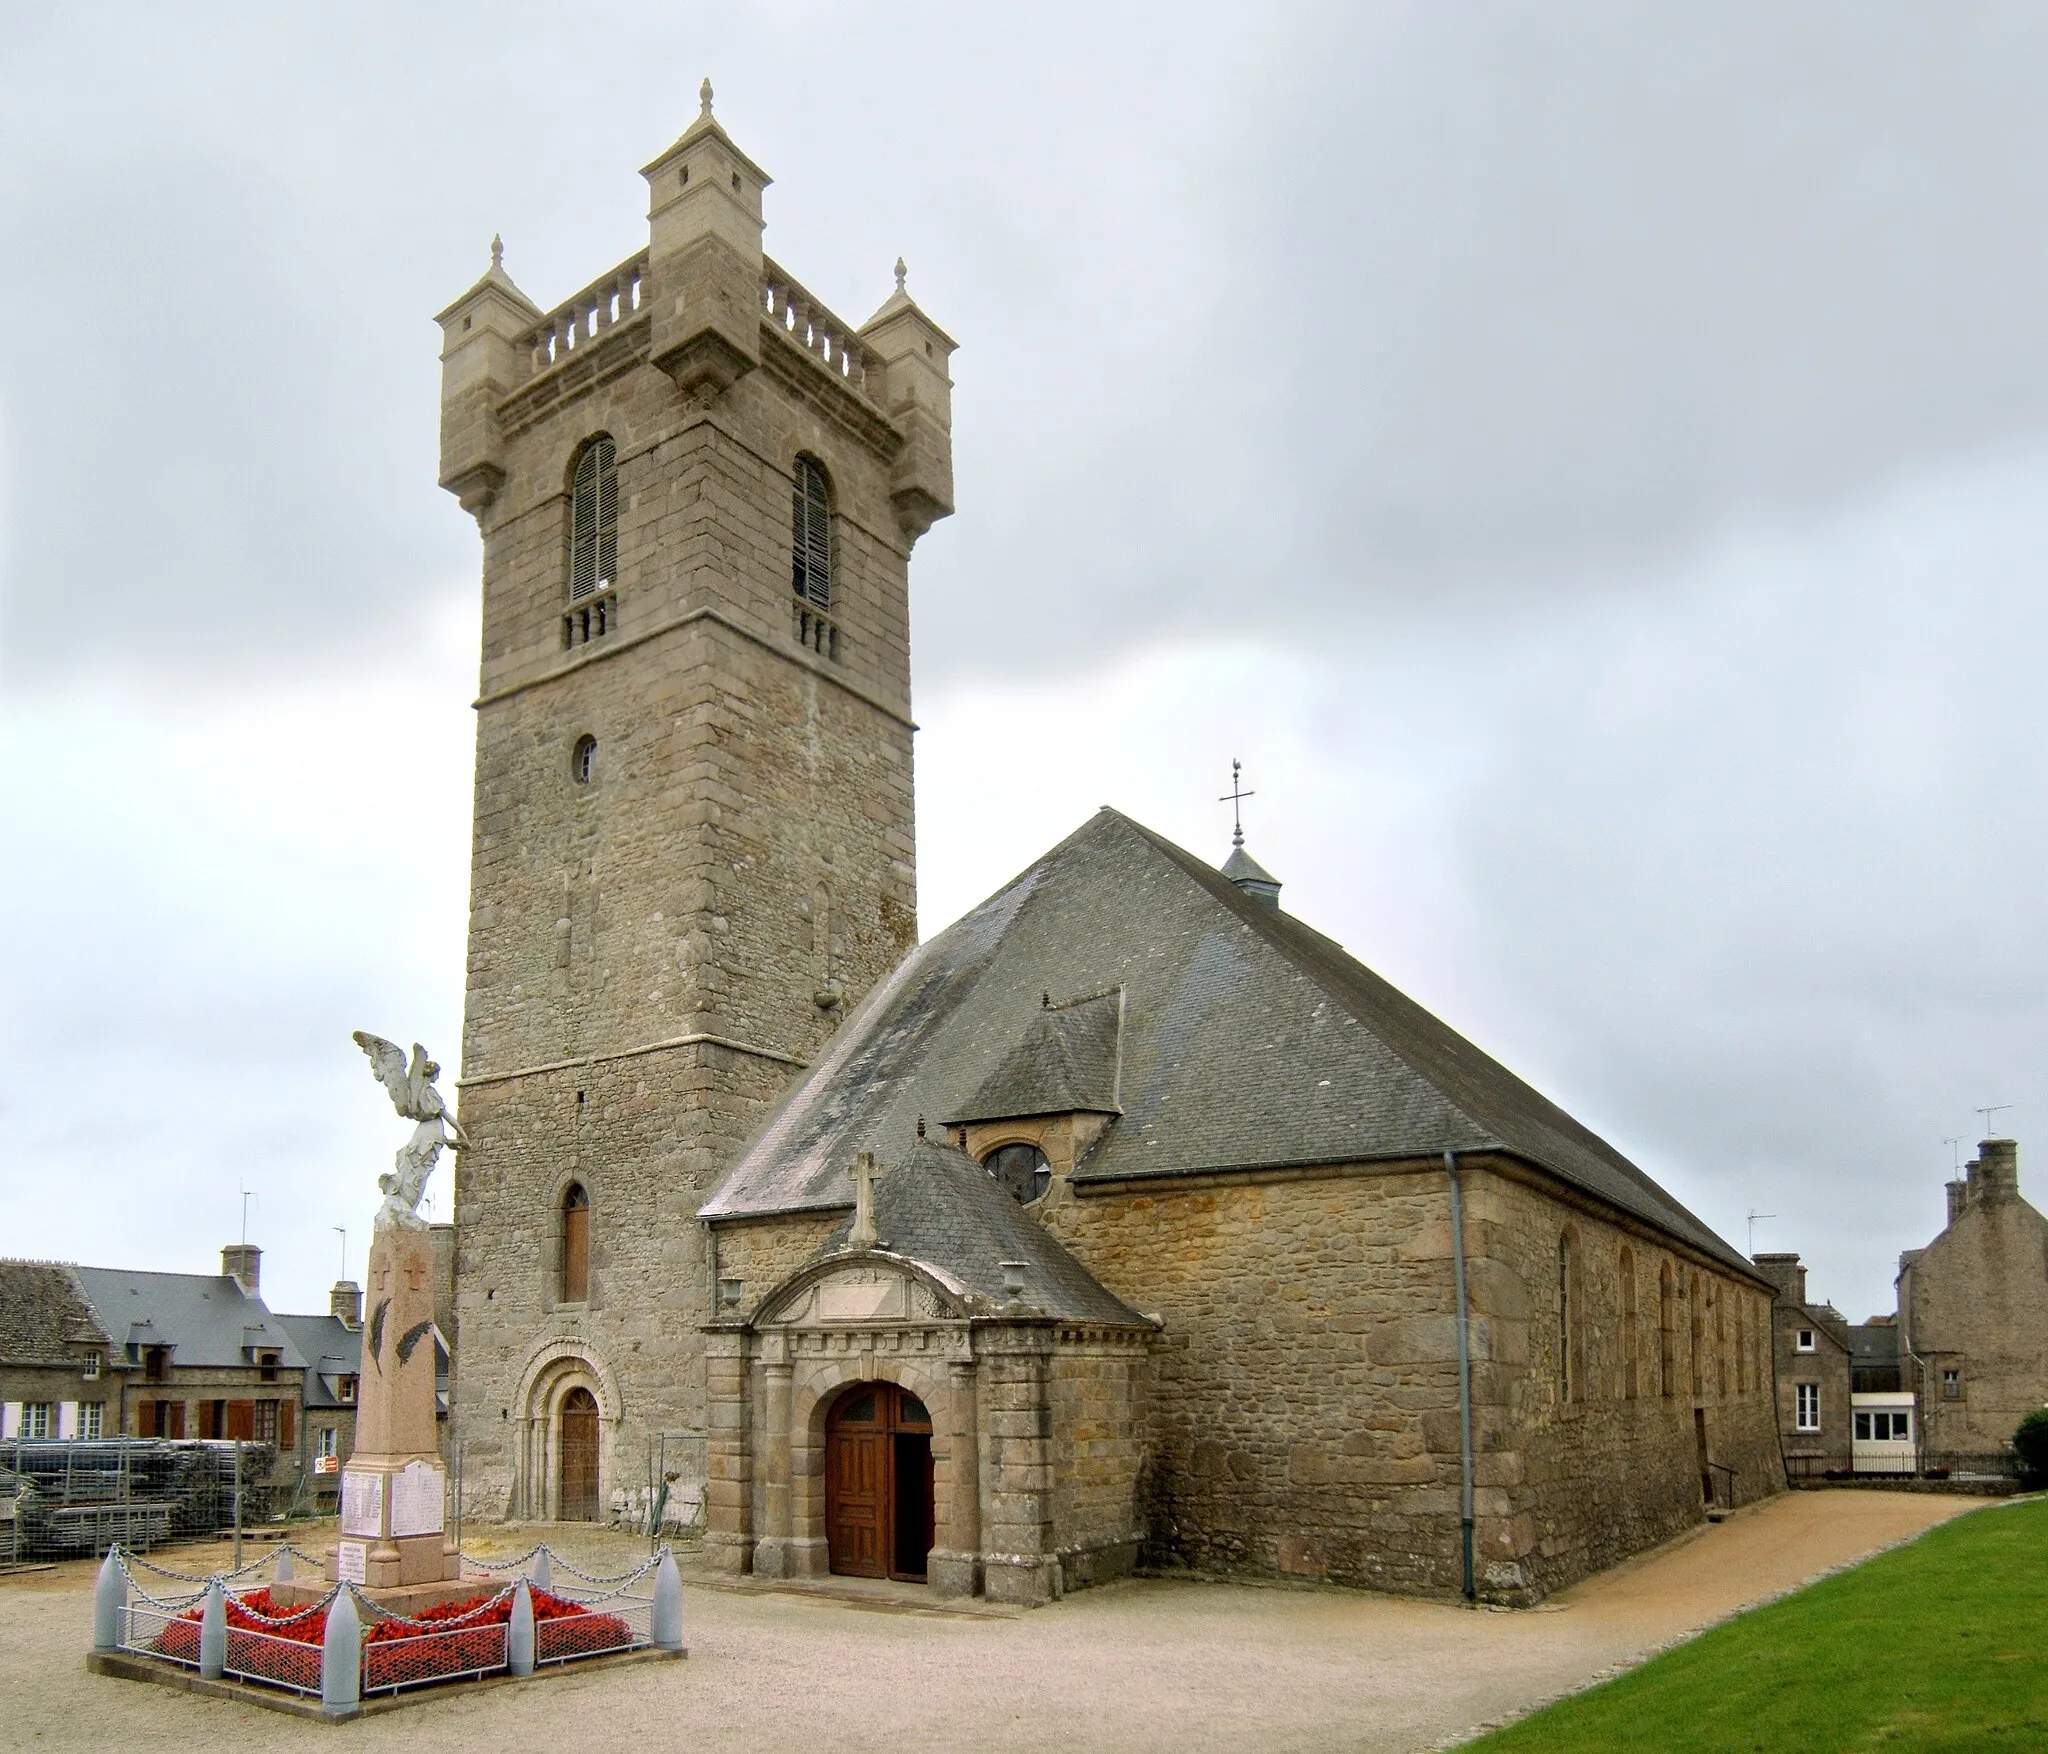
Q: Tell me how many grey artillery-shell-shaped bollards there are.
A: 7